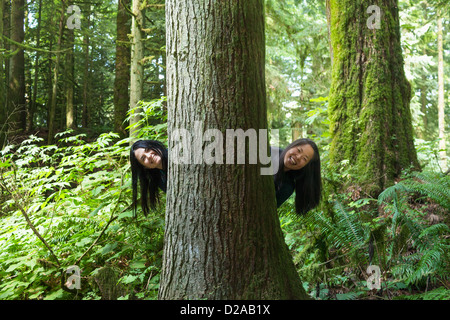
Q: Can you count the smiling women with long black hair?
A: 2